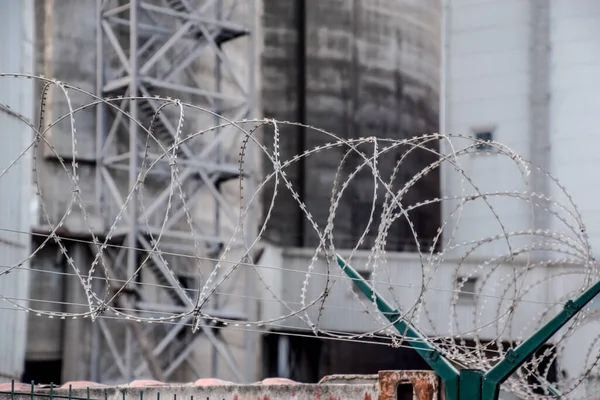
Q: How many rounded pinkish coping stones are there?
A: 5